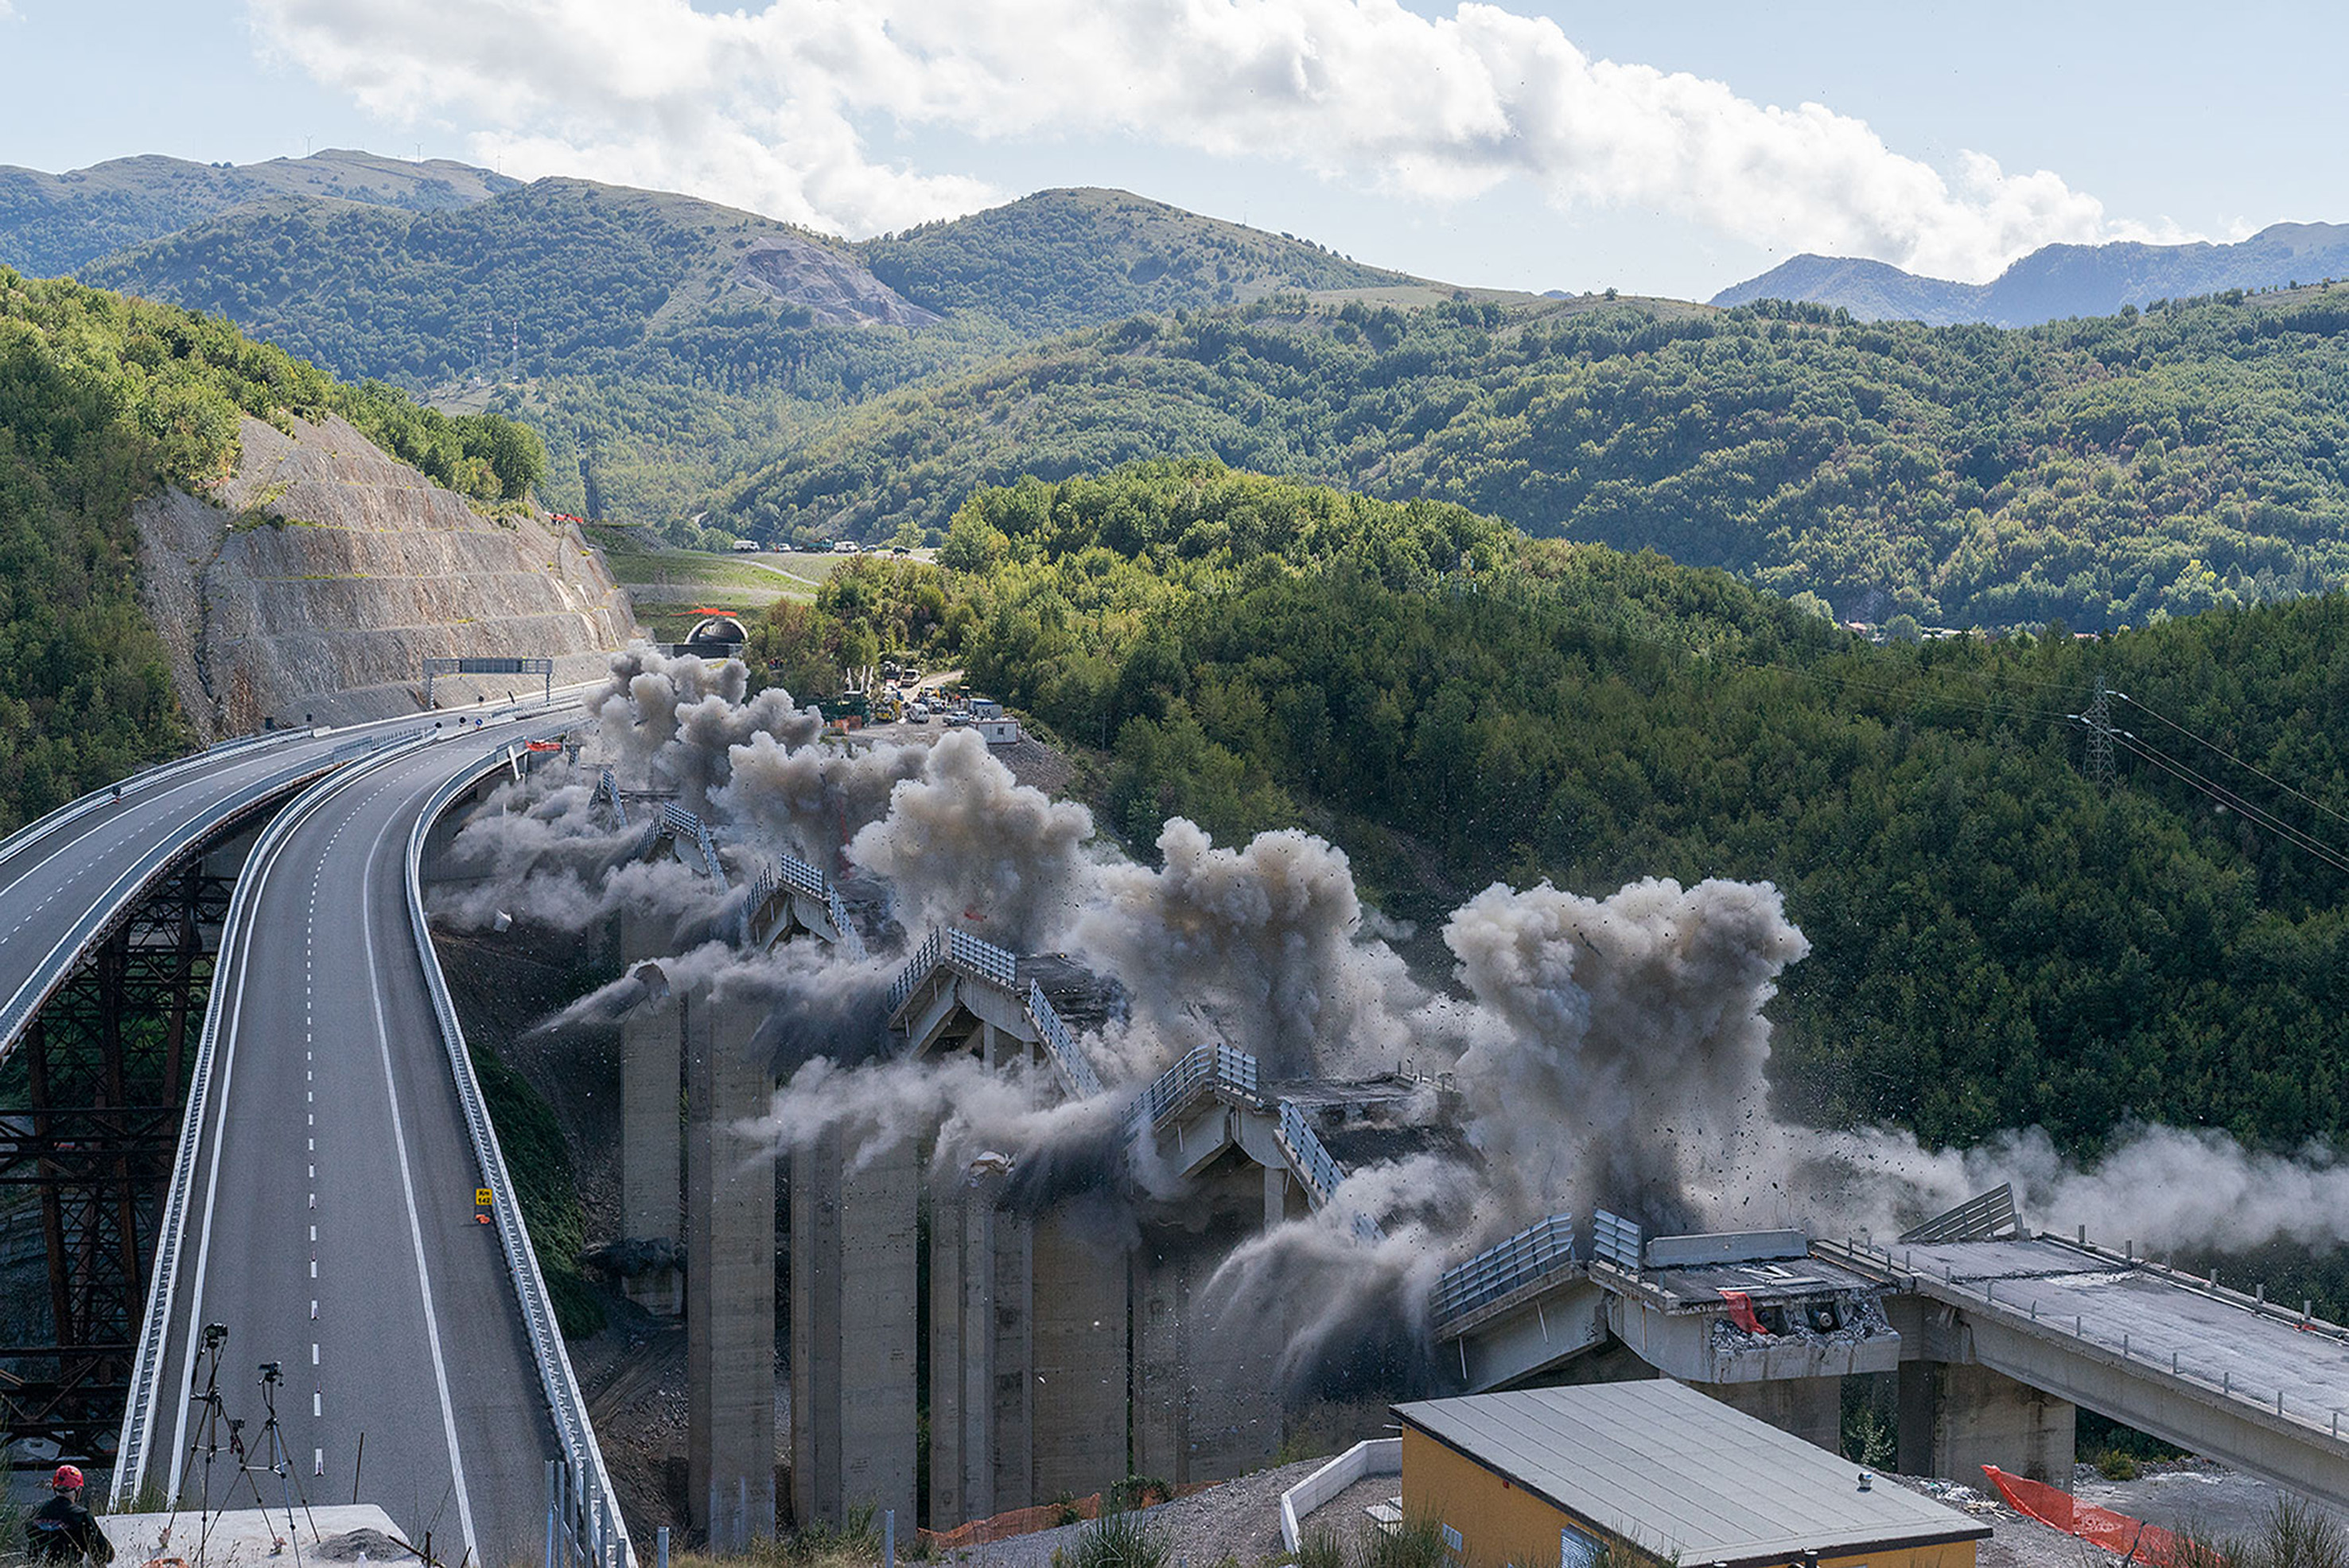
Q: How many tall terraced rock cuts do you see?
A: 1